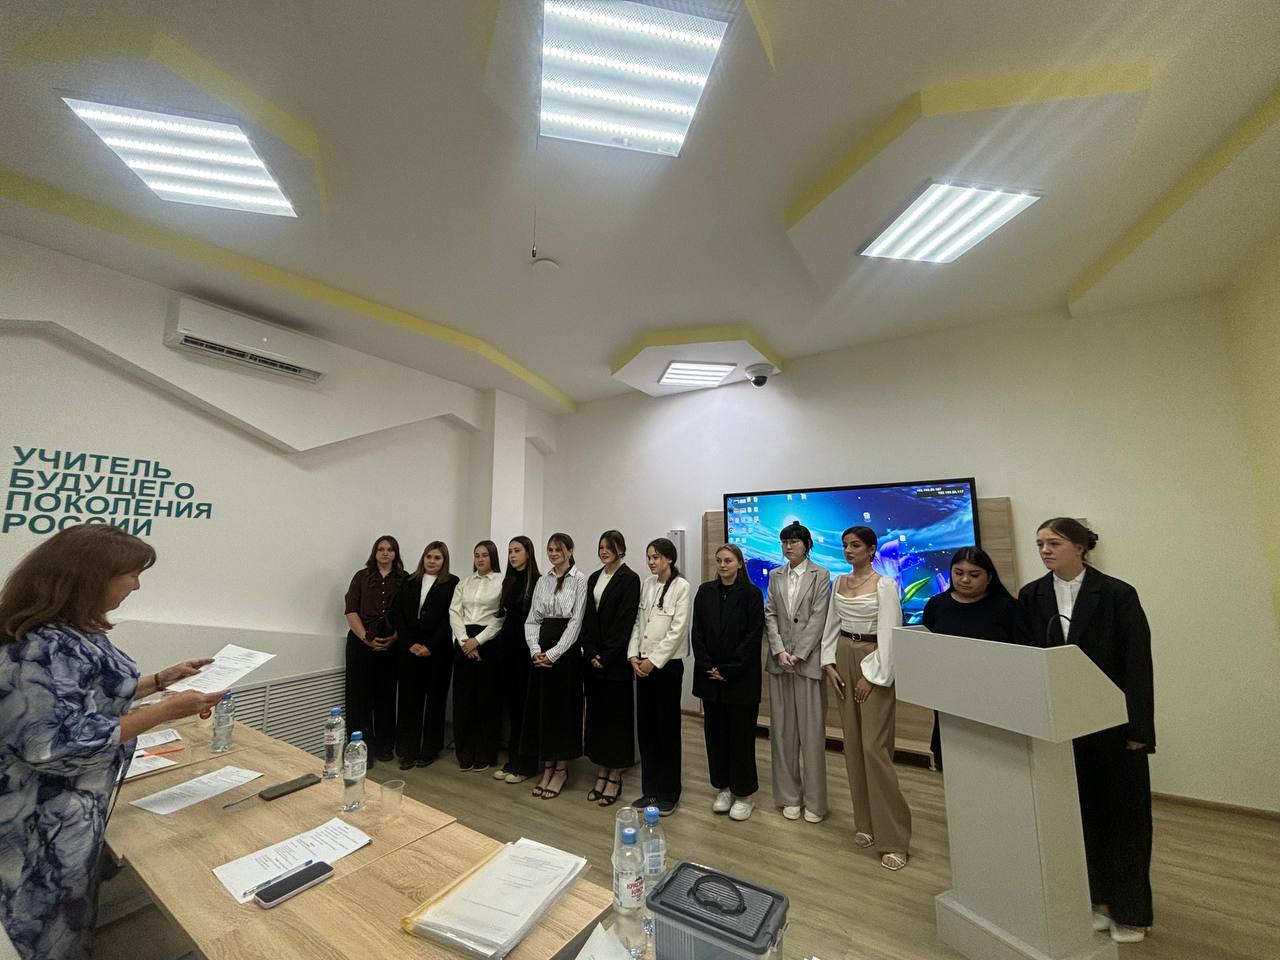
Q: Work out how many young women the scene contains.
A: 12